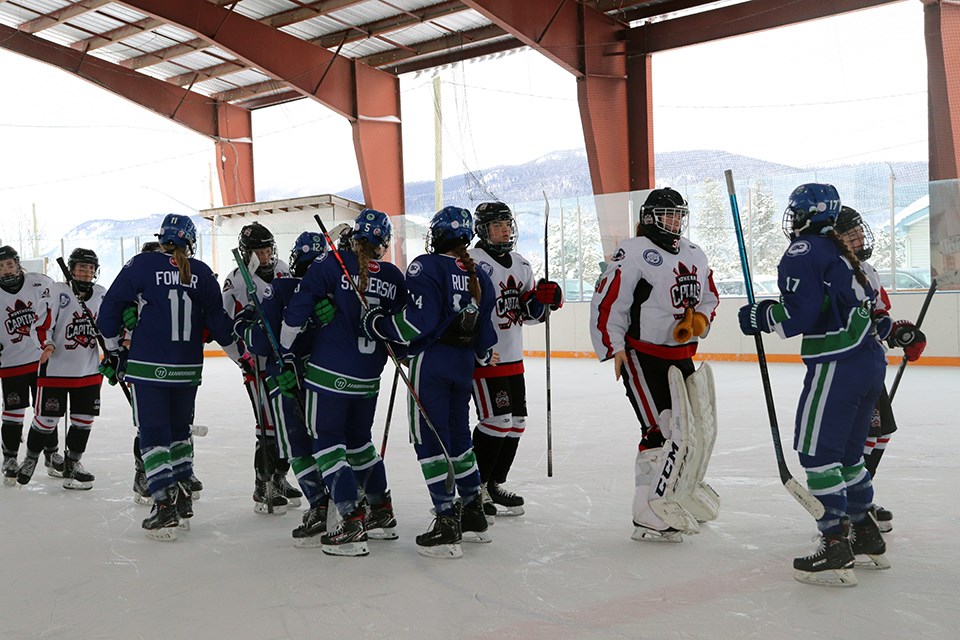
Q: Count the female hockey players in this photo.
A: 13